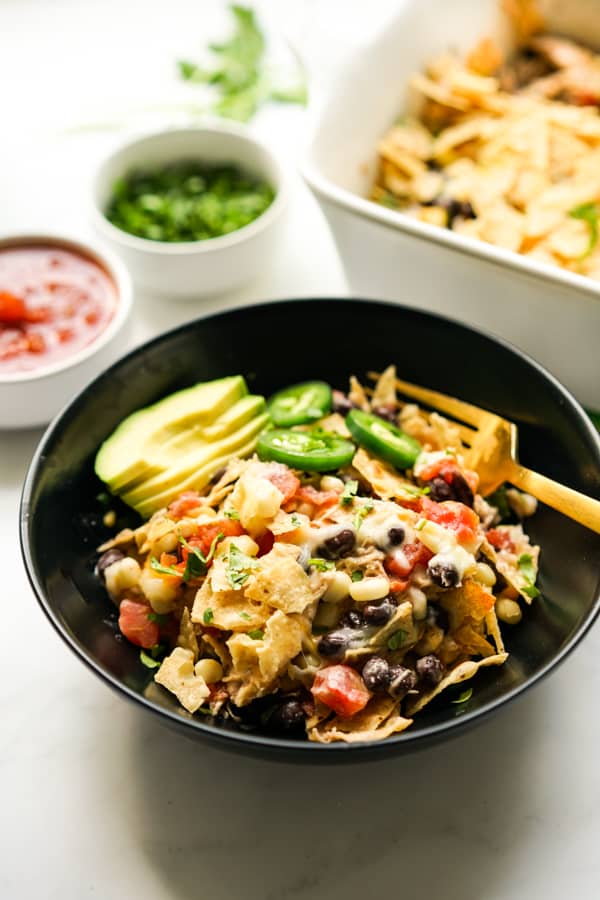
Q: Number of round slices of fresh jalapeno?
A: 3